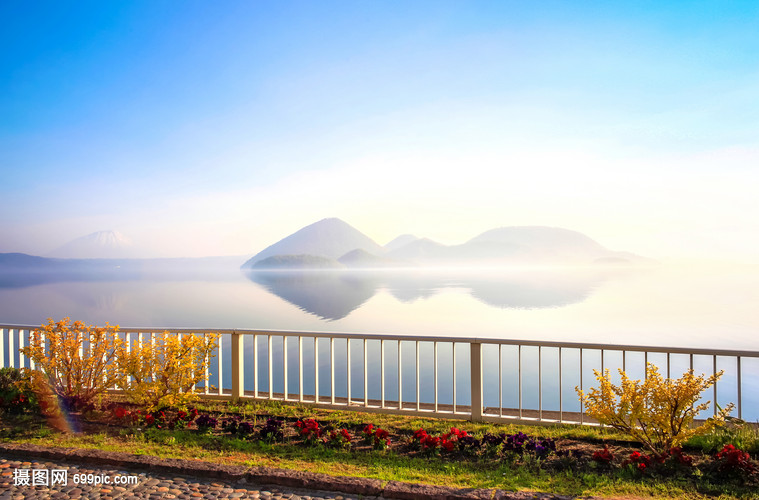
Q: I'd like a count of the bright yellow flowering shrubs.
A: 3